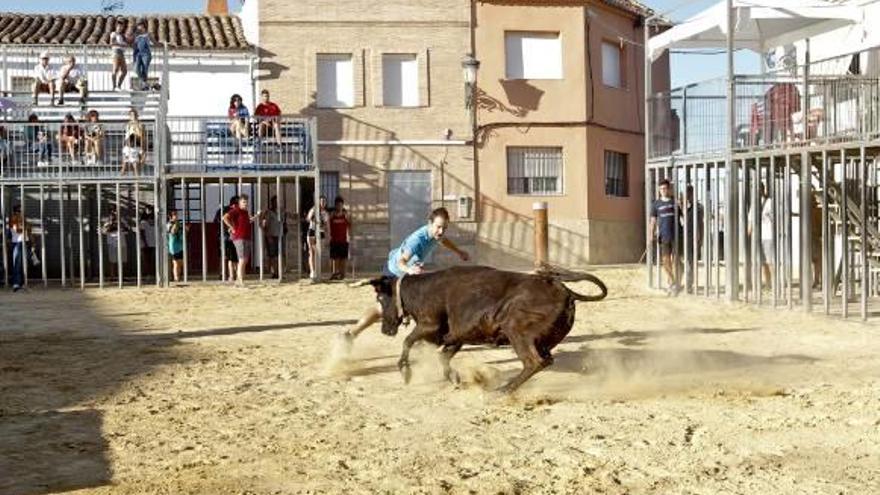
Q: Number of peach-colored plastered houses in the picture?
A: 1